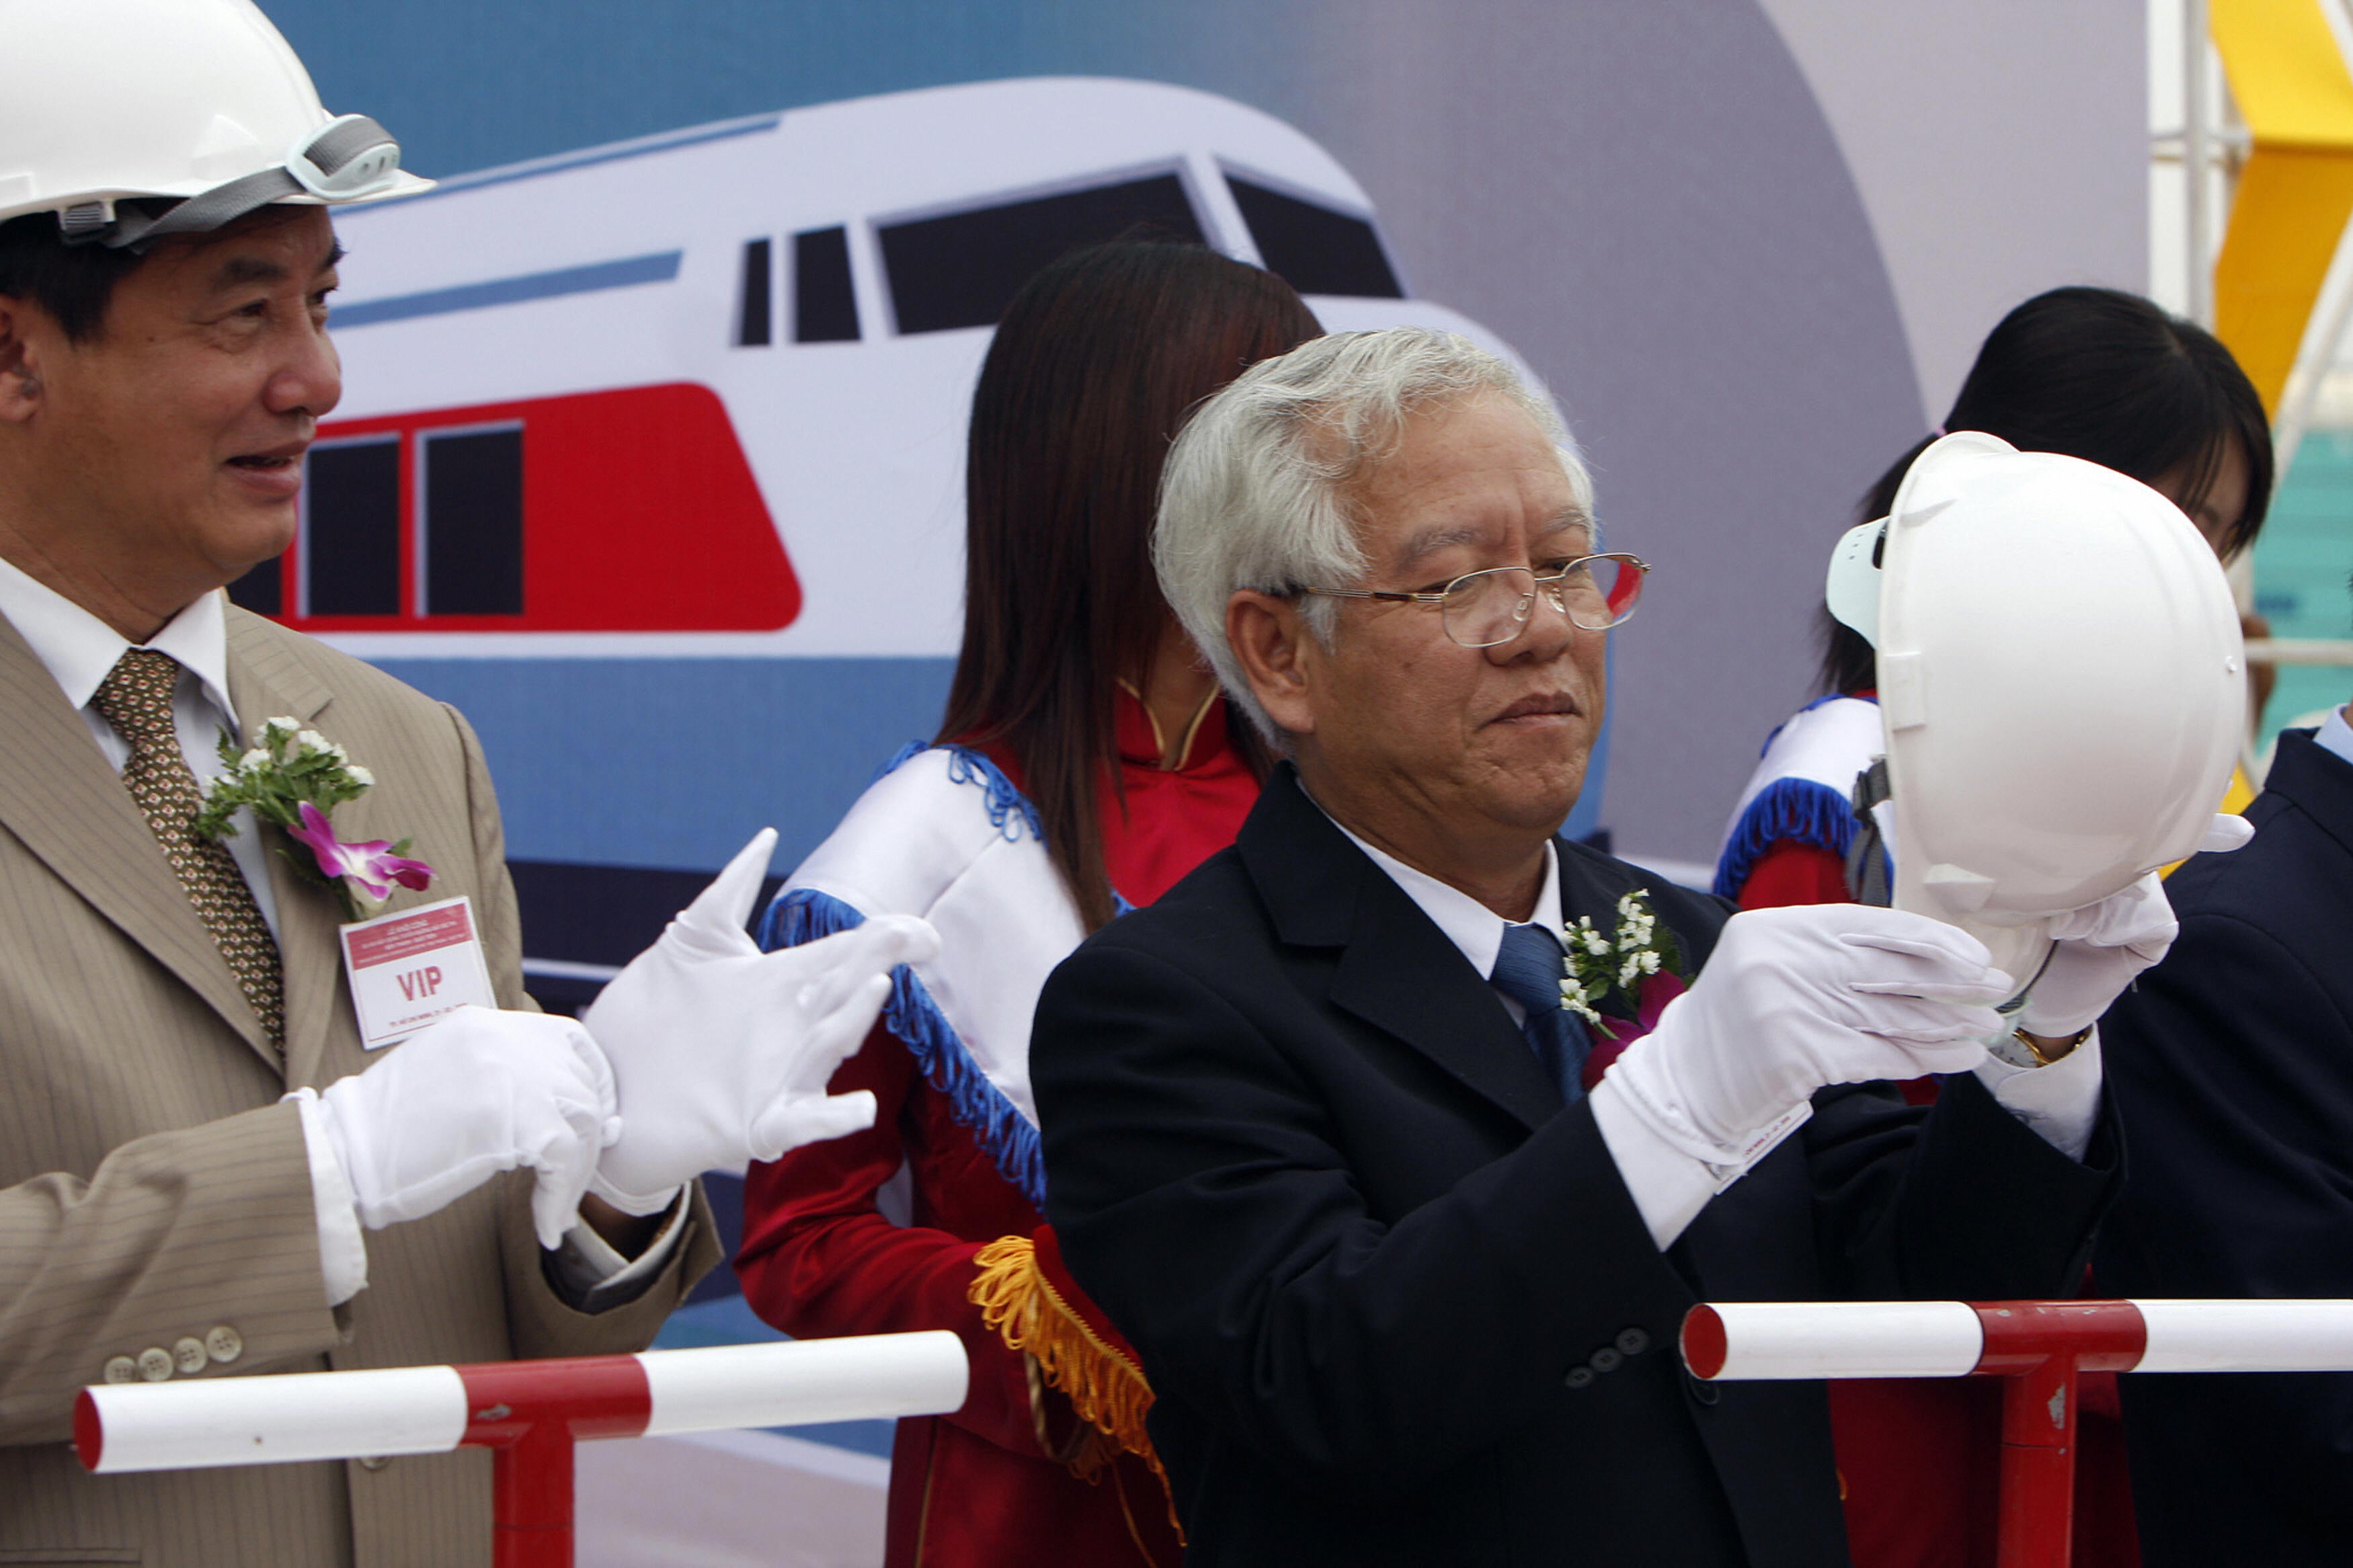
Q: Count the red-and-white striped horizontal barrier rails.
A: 2